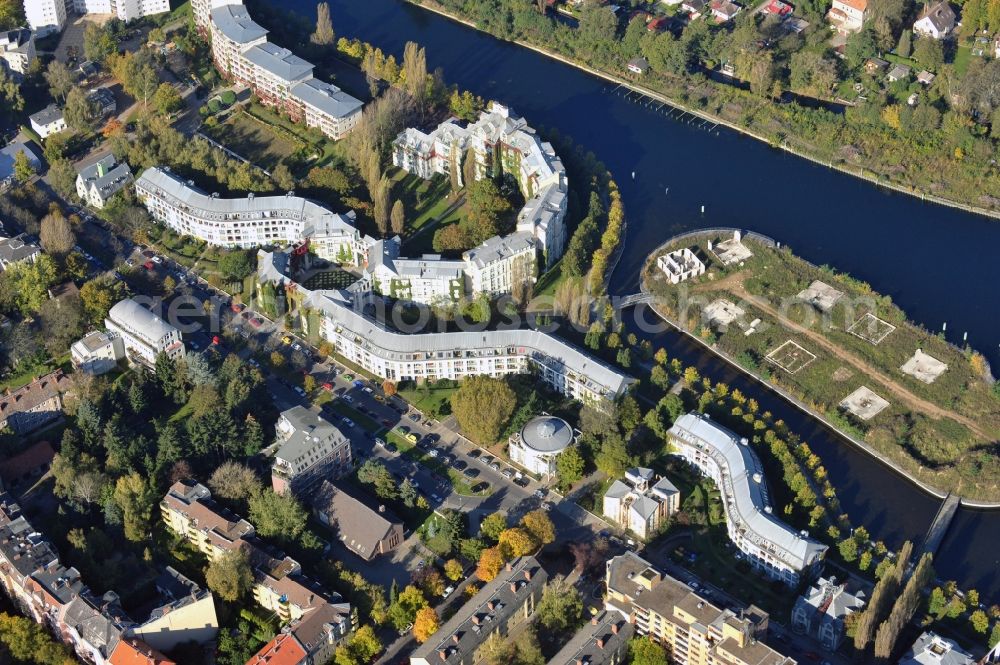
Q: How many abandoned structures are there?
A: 8